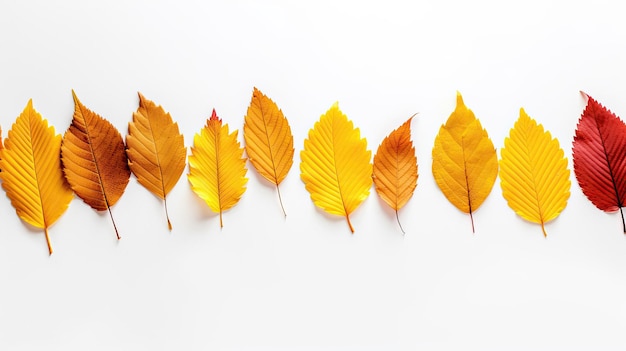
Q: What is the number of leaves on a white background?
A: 10